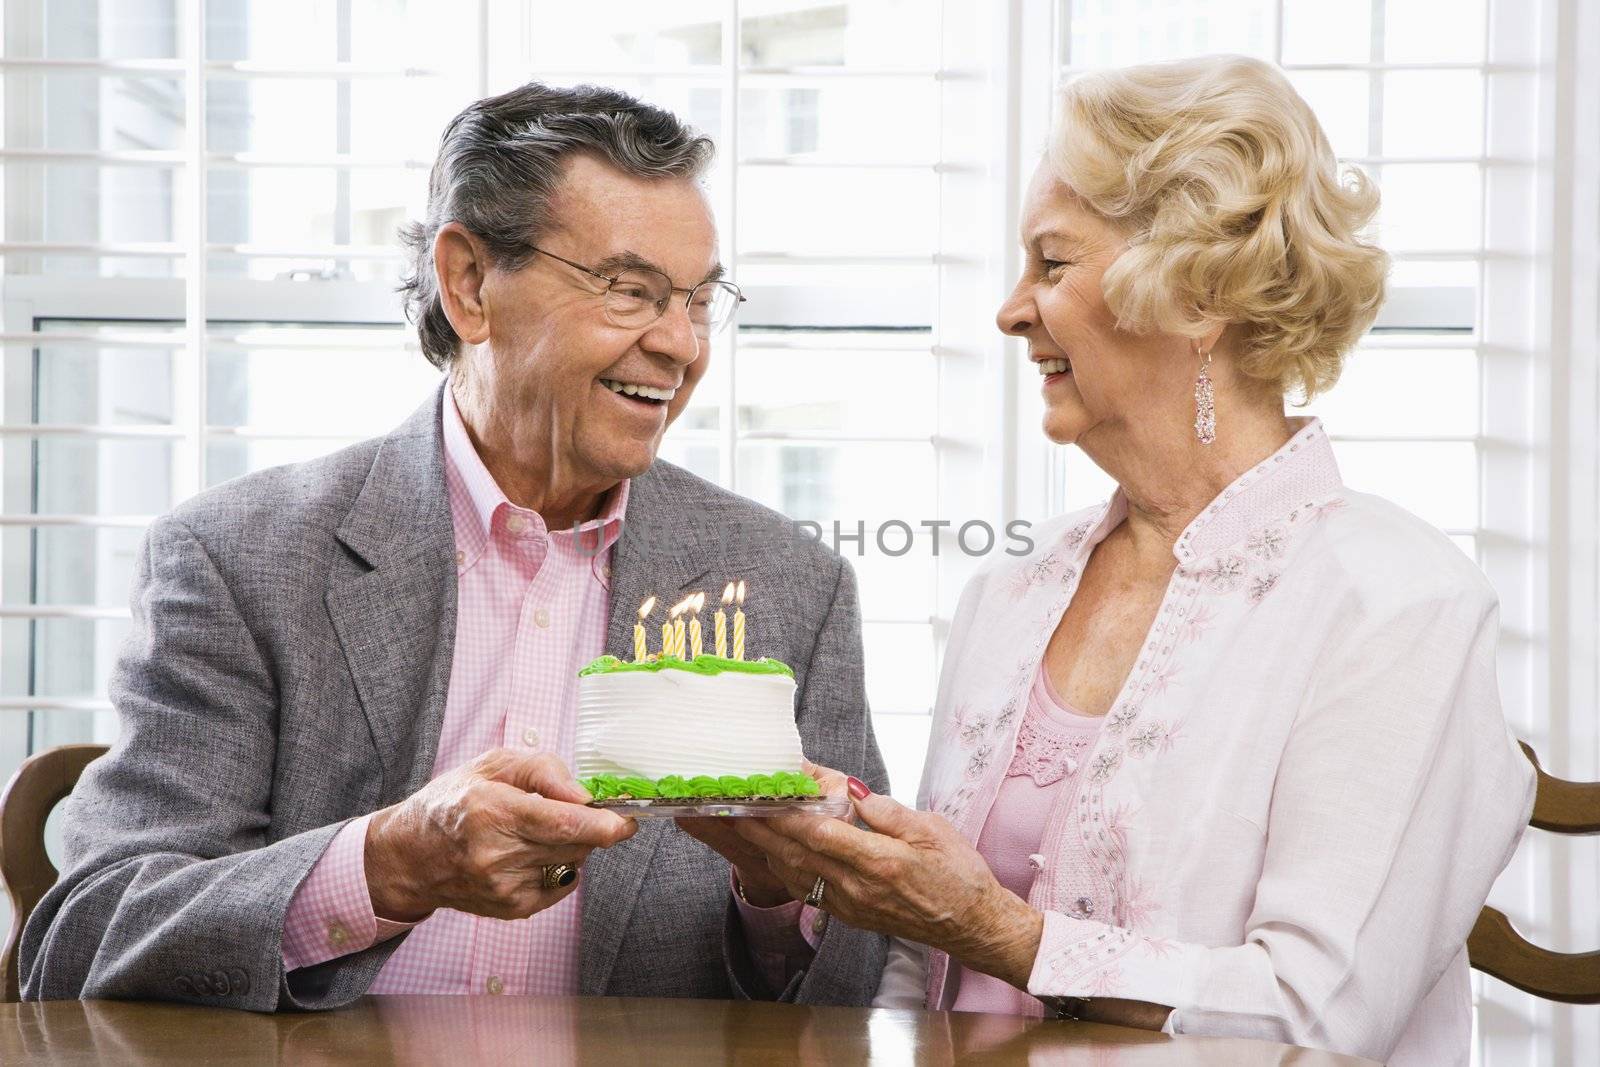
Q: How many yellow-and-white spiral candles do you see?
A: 6